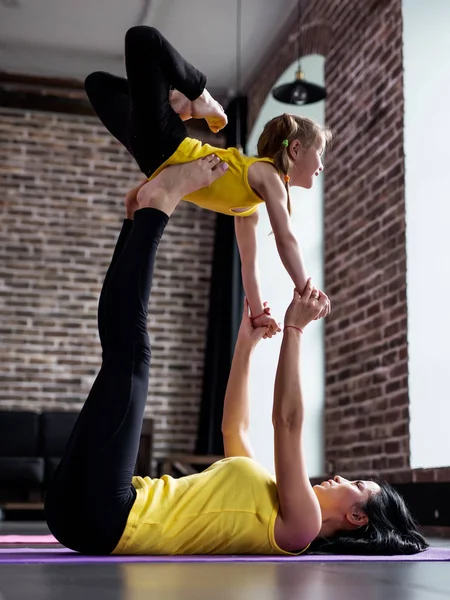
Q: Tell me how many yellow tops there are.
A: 2